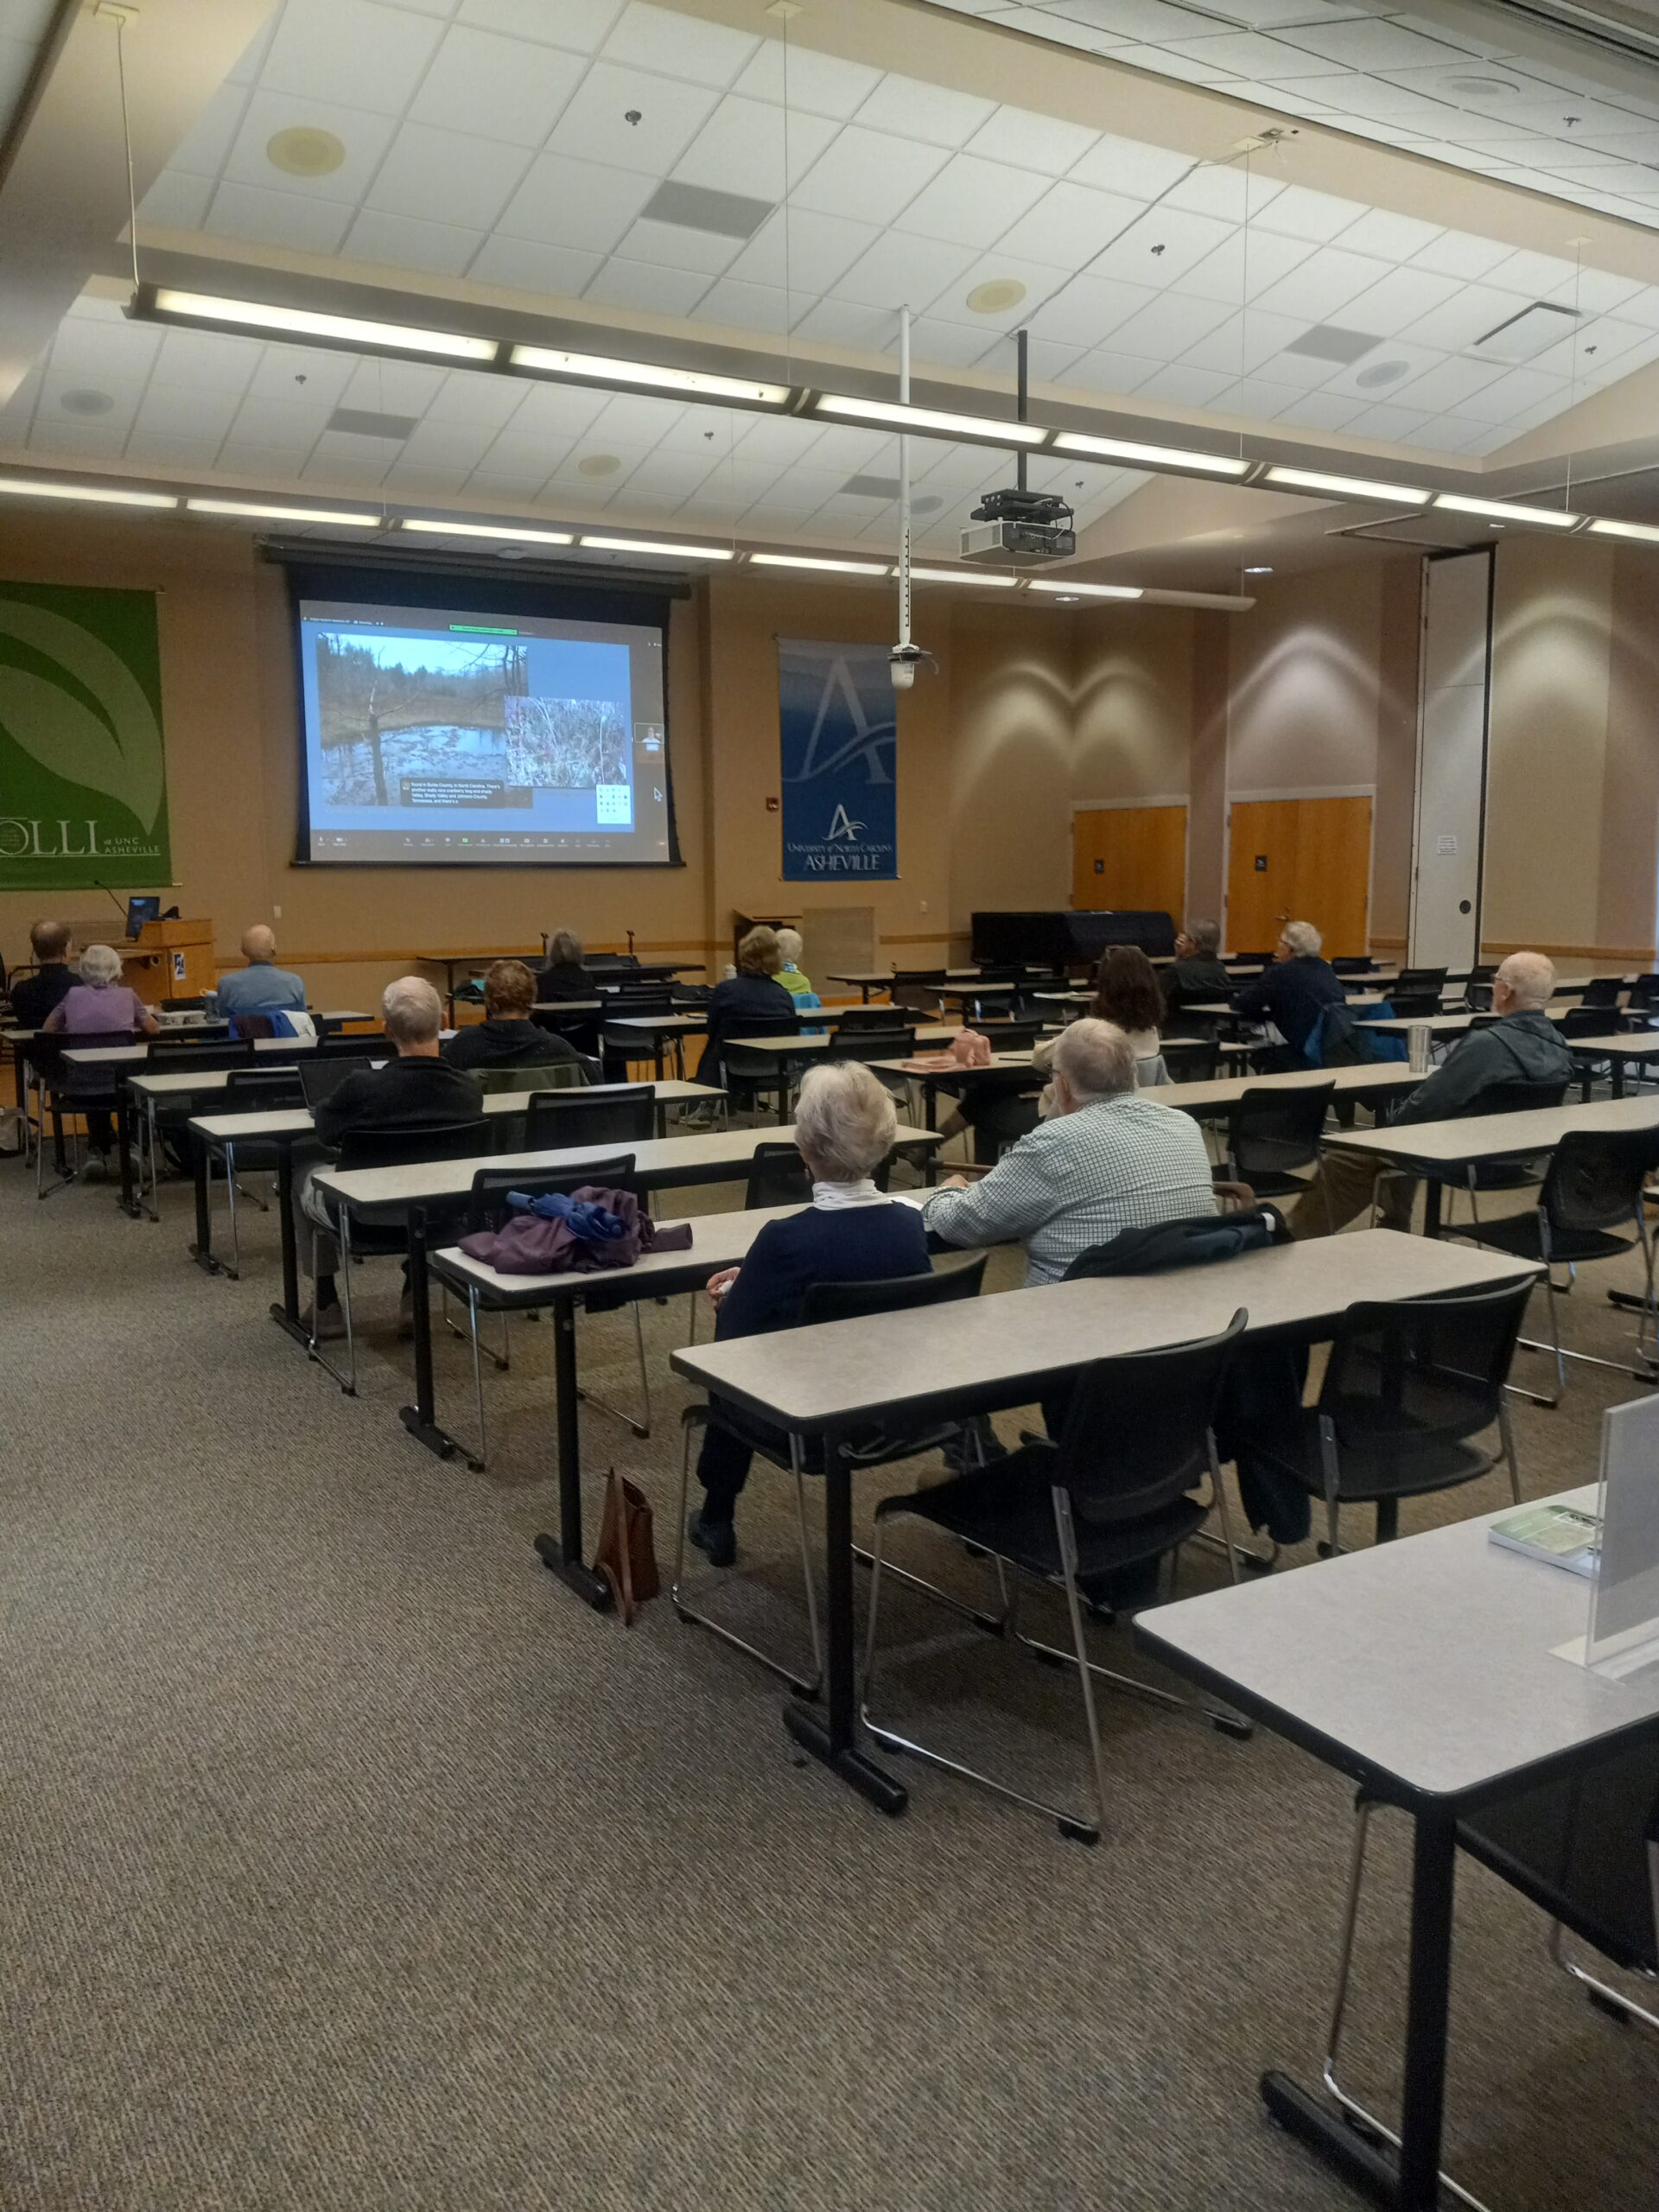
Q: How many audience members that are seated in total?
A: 14